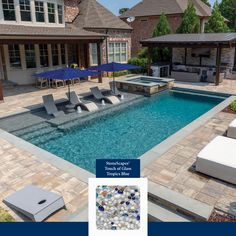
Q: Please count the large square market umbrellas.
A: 2